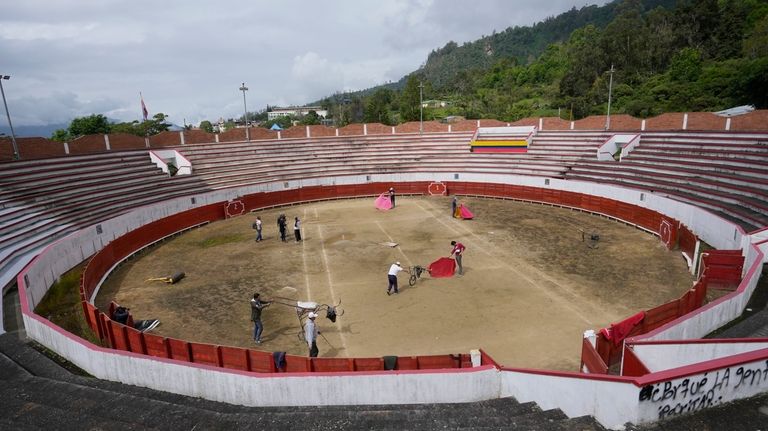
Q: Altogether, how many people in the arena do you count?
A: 9